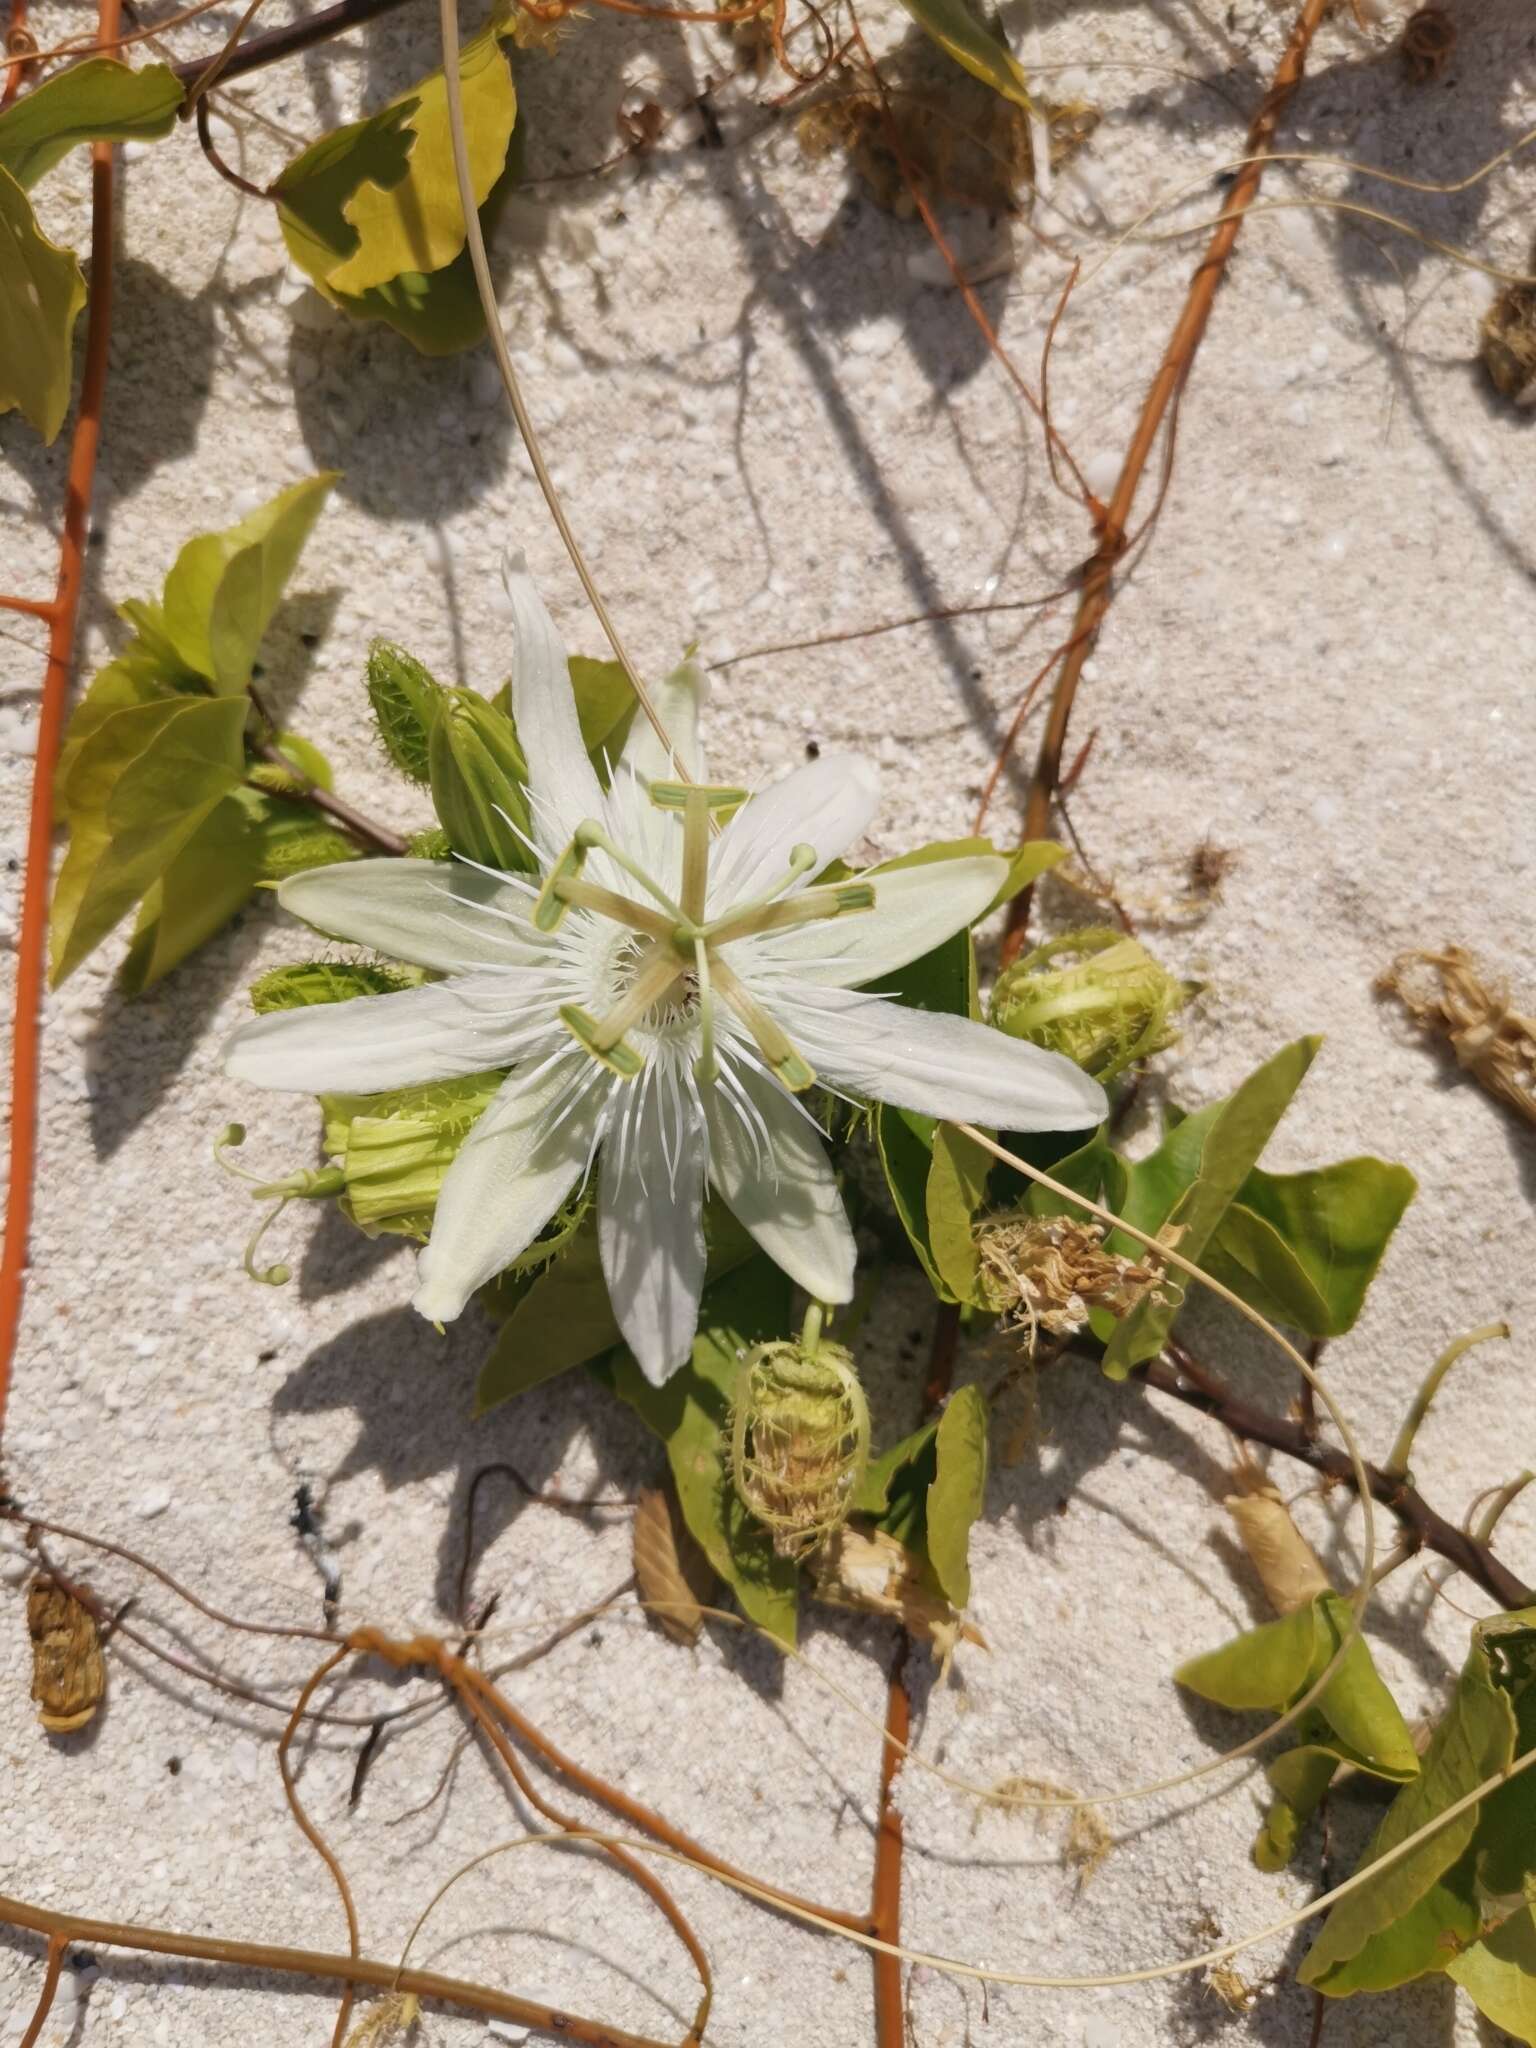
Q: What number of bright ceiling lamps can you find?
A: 0